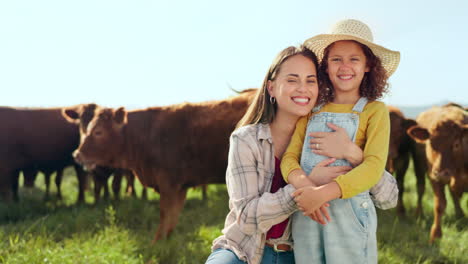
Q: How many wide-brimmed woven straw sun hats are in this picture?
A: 1